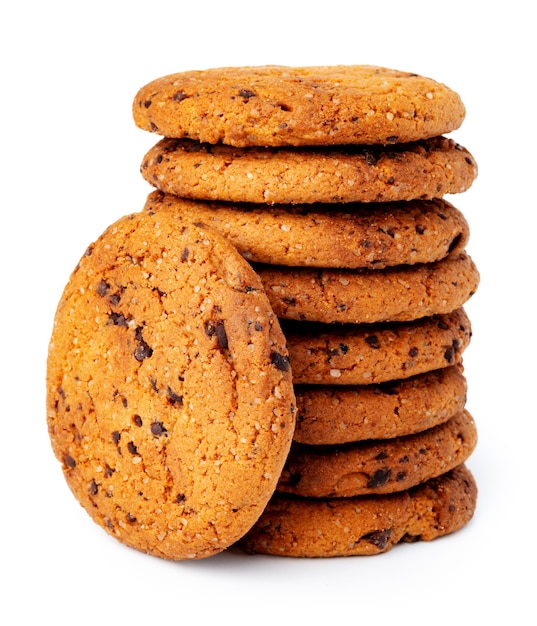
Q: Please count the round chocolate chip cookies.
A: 9